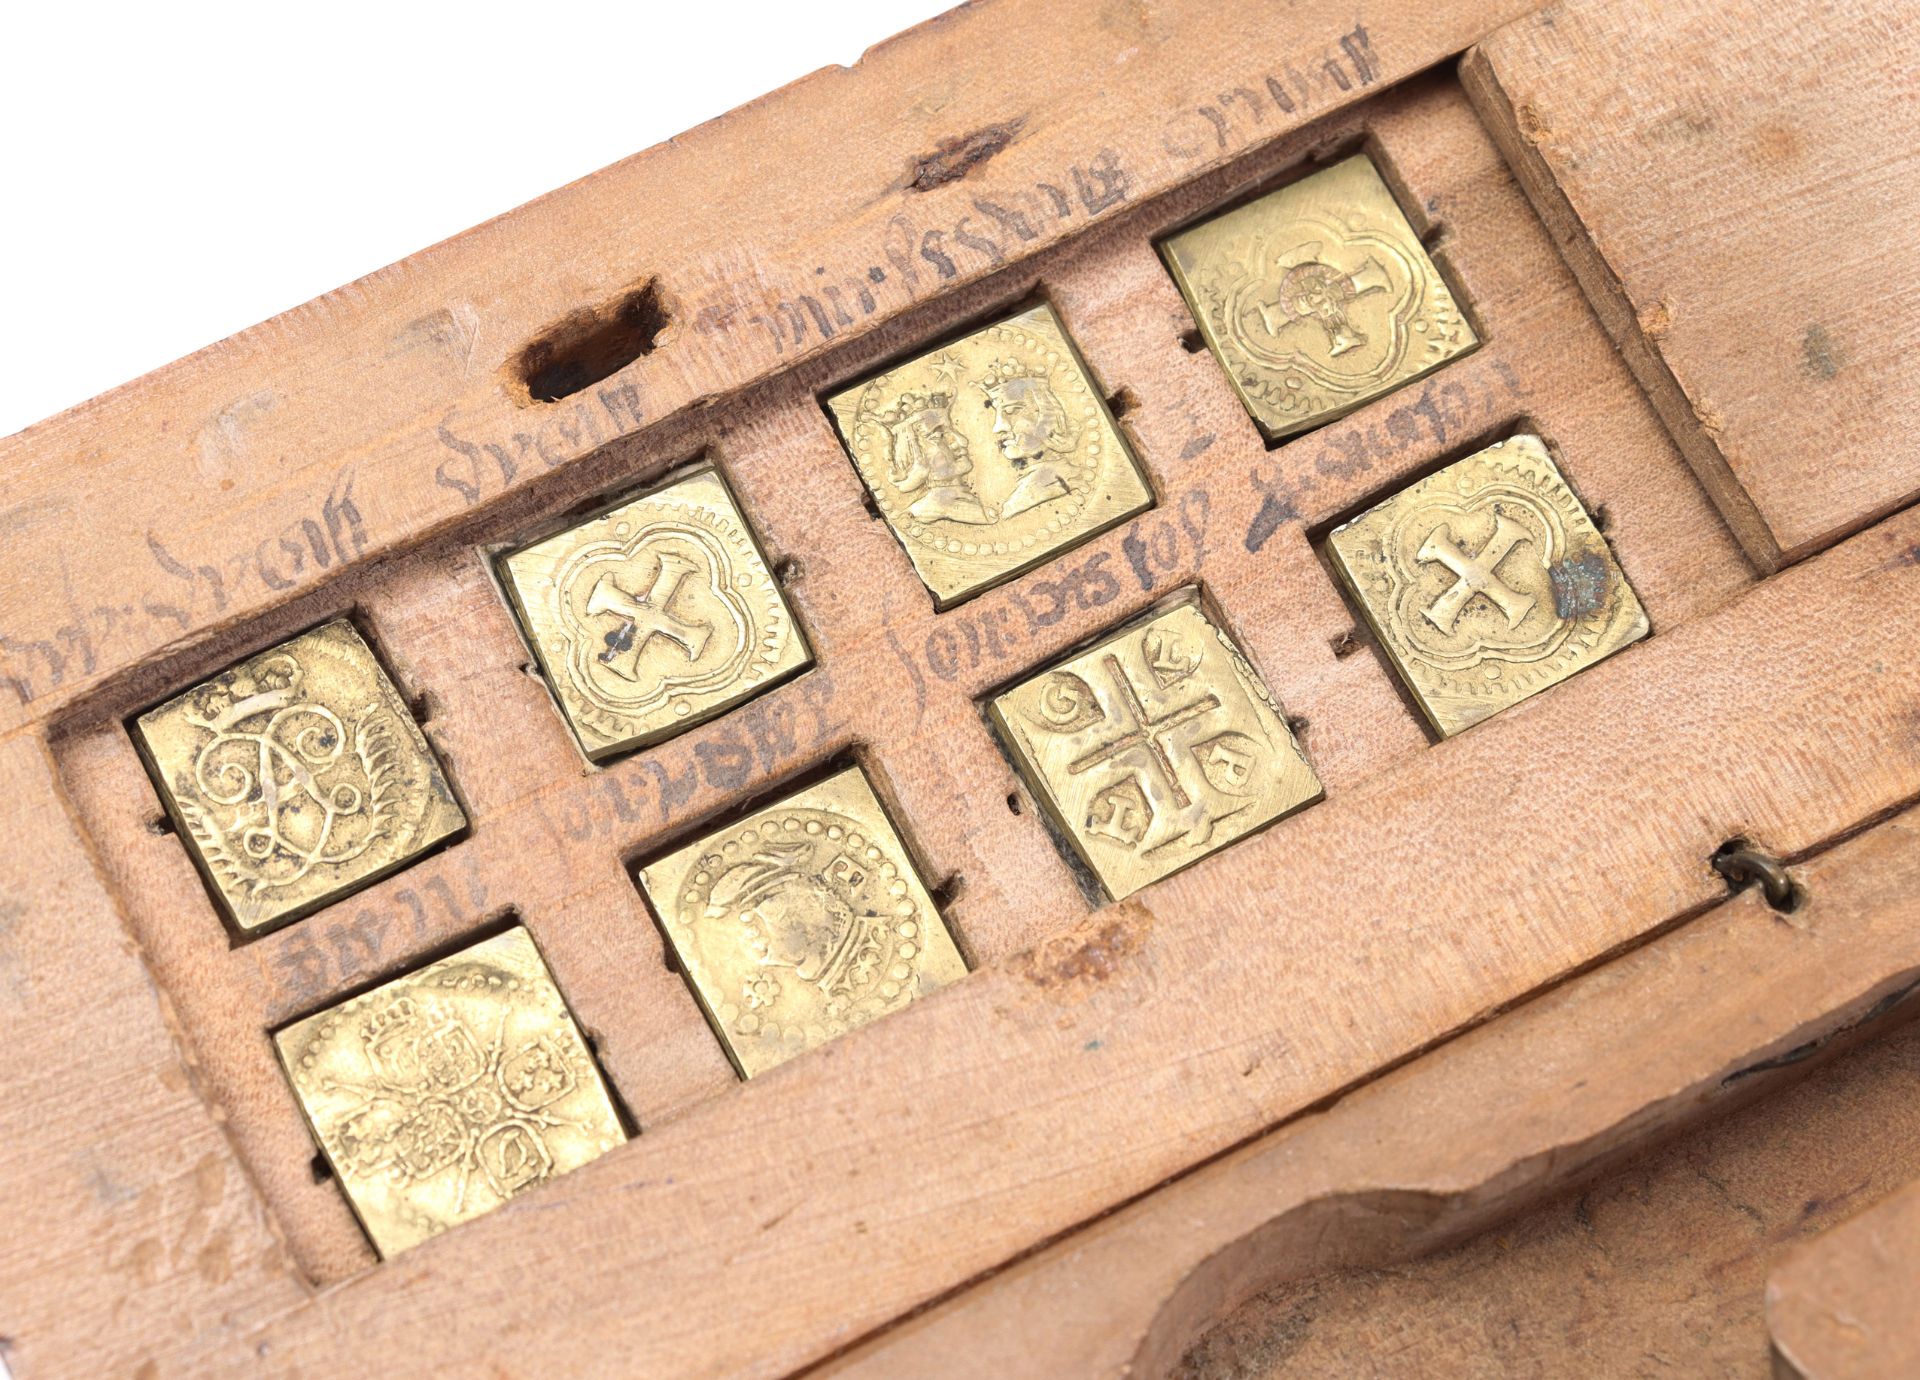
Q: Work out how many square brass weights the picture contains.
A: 8